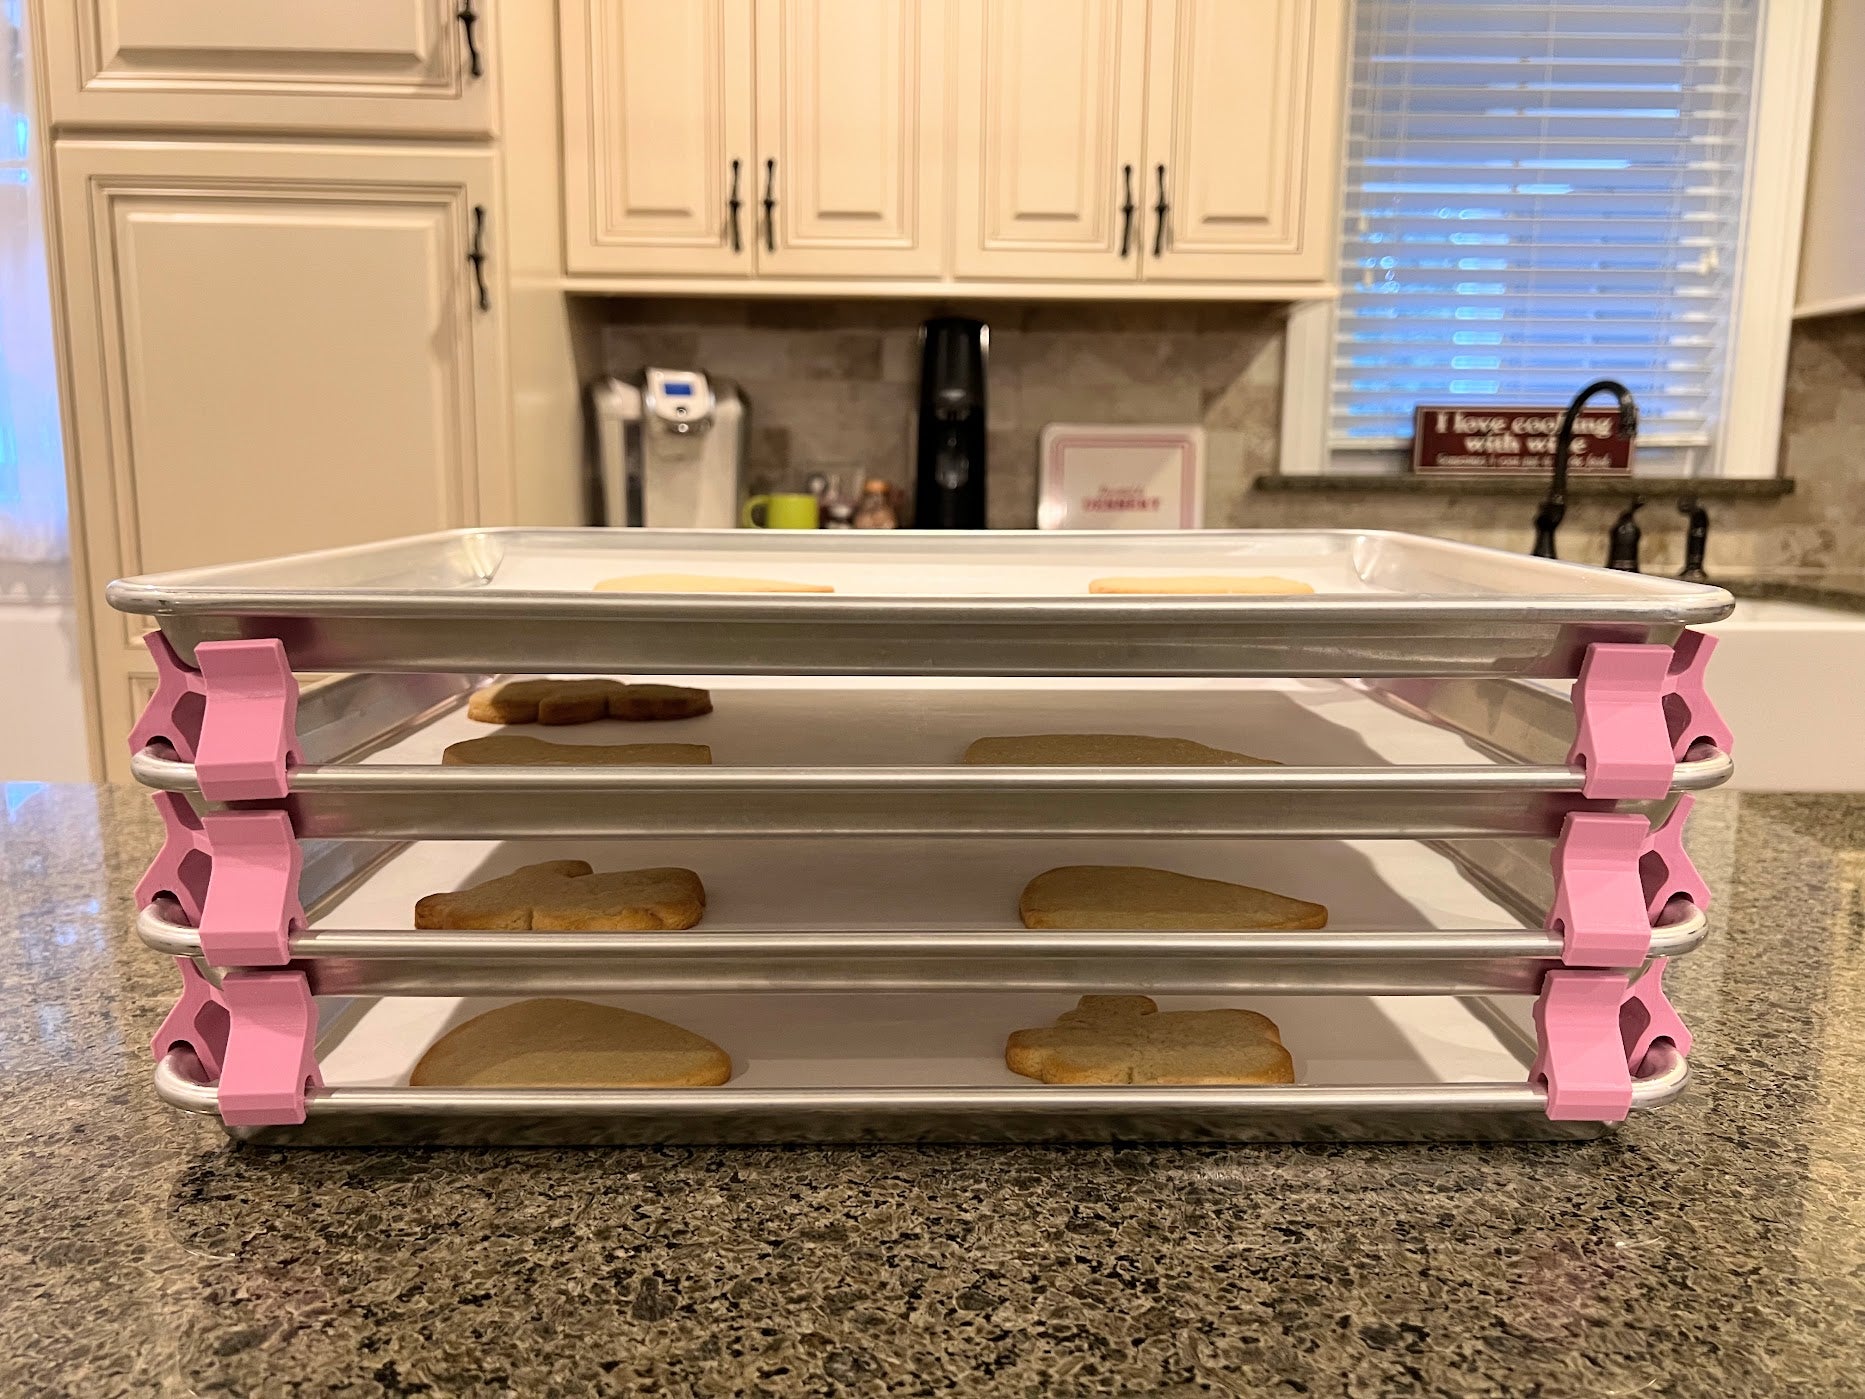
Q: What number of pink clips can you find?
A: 6